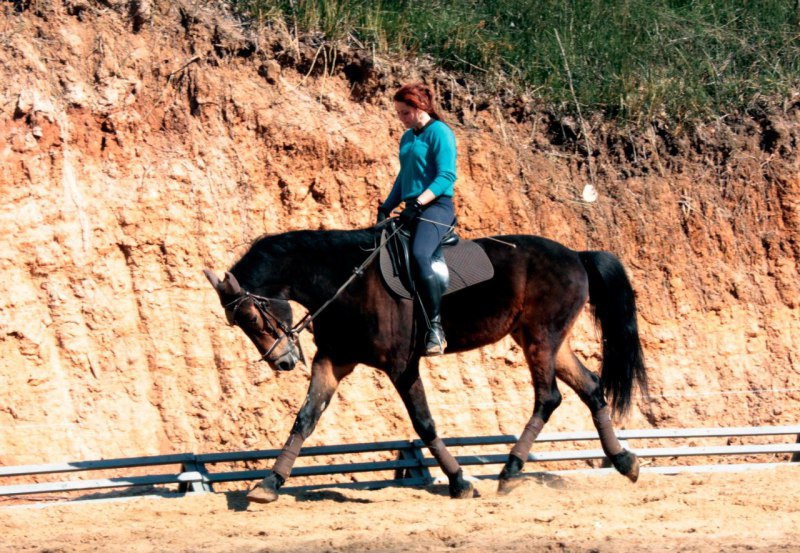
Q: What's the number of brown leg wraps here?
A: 4